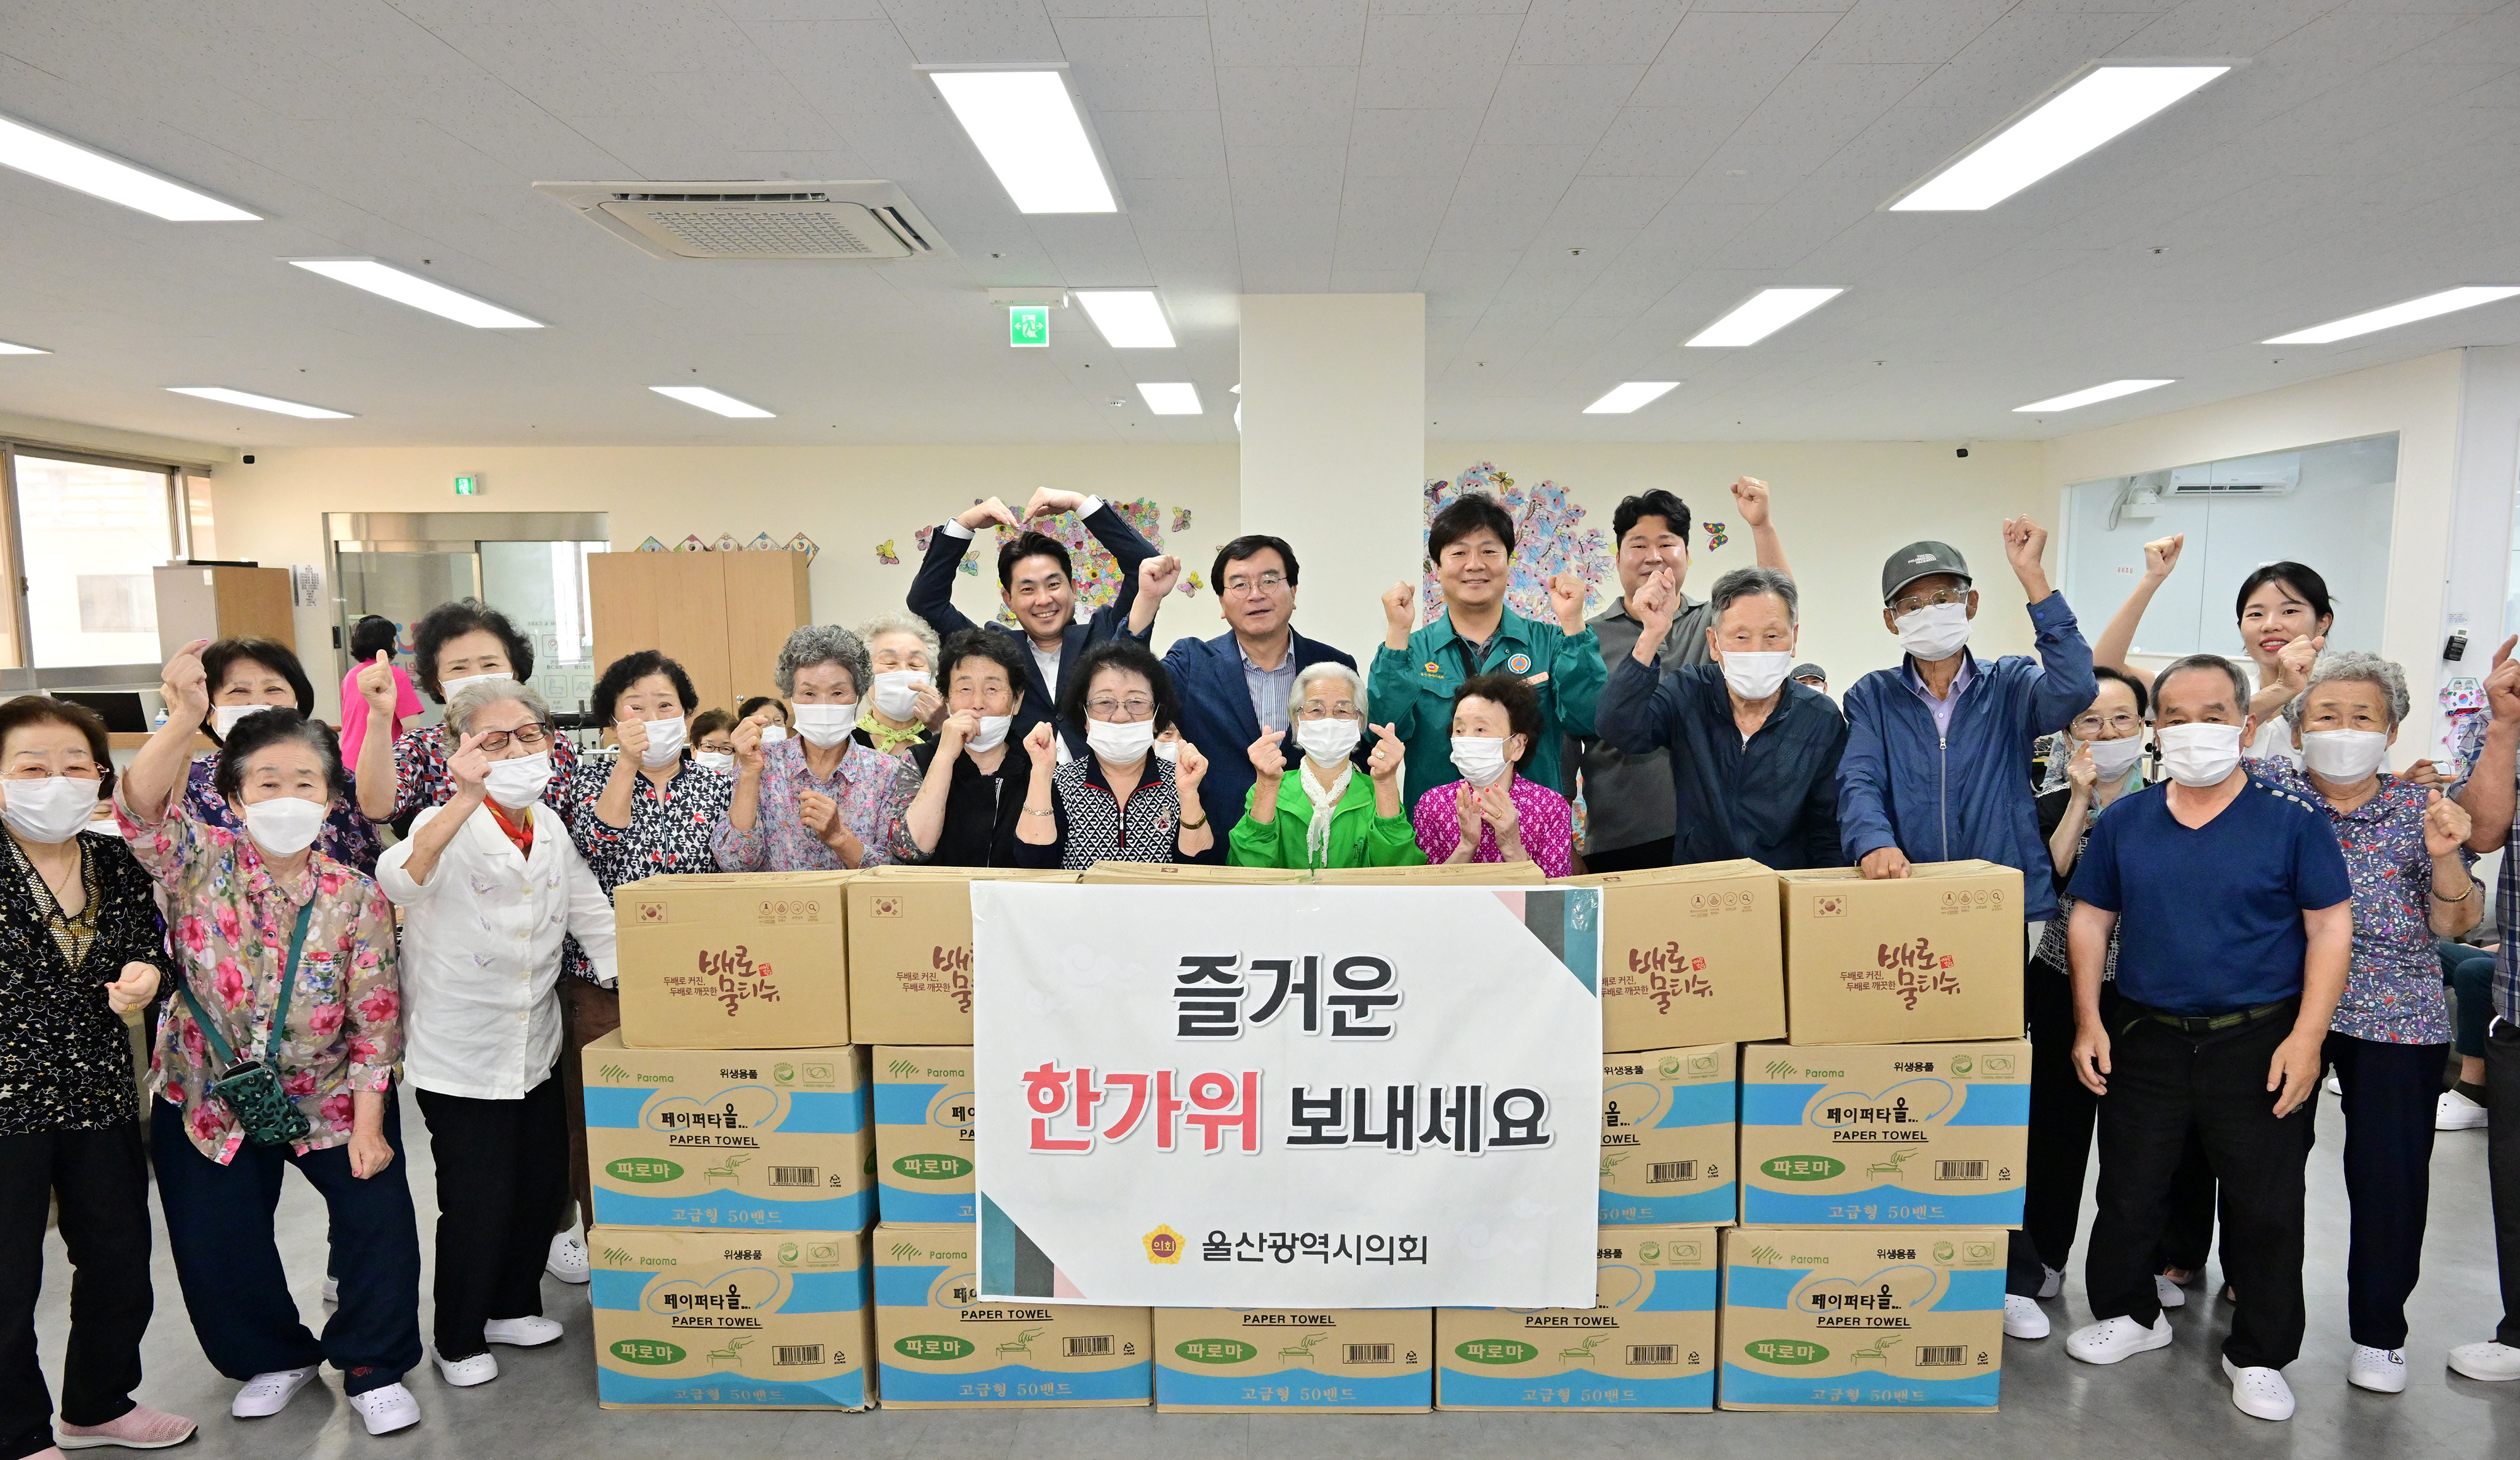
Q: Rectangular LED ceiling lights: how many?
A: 13